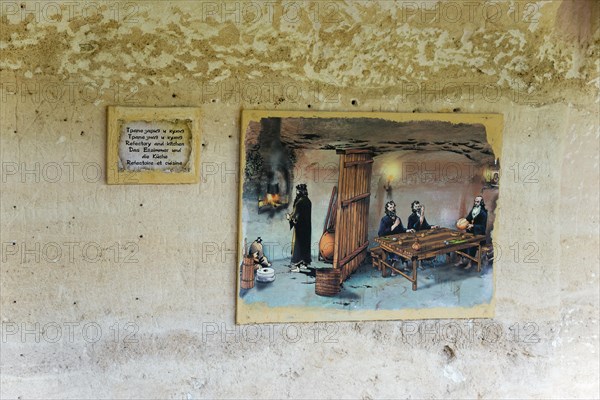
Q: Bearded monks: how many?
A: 4